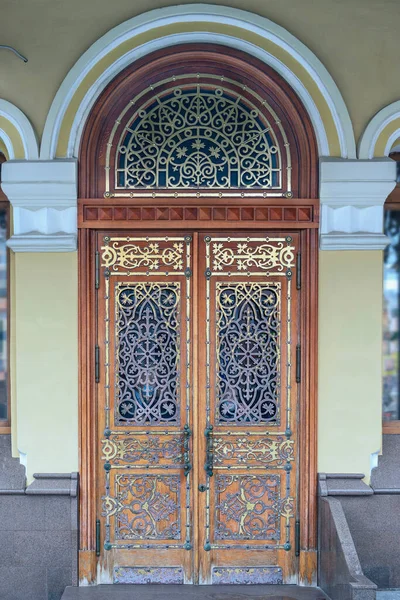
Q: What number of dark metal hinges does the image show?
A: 6